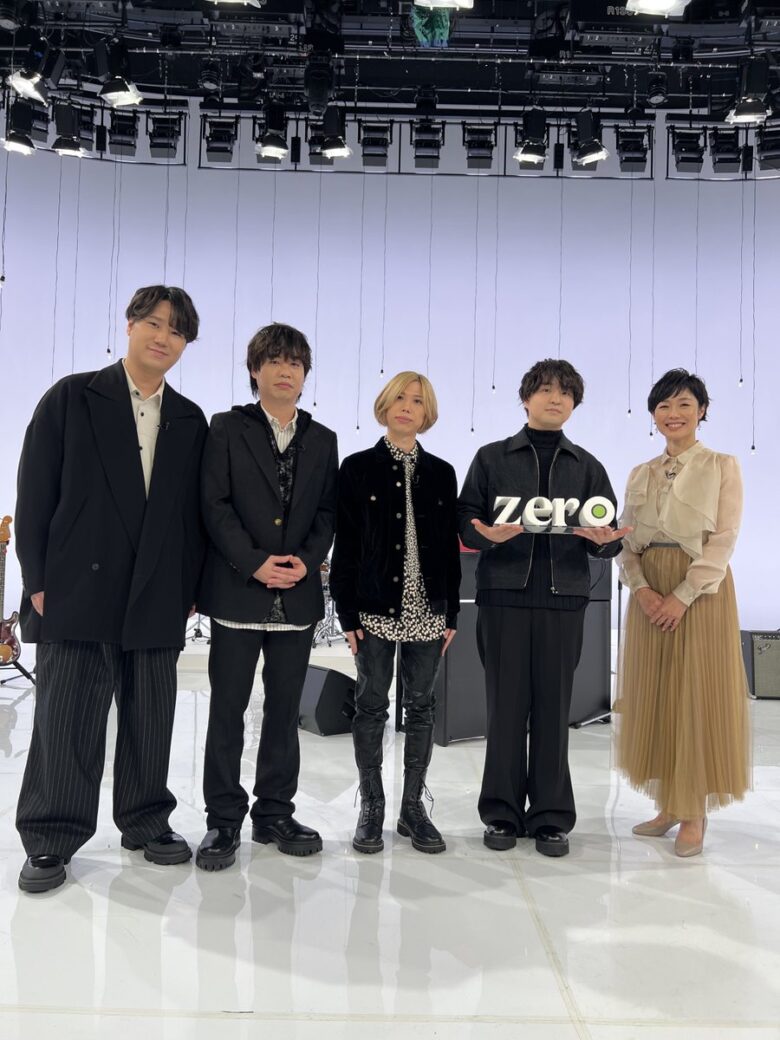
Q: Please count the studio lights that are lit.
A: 12